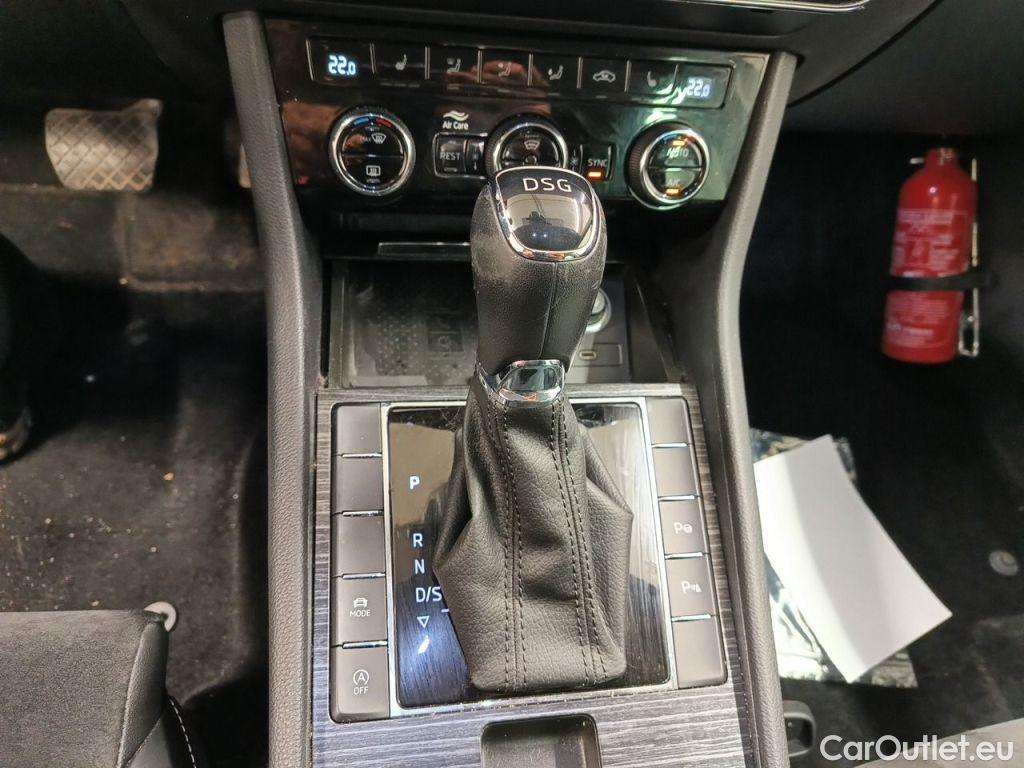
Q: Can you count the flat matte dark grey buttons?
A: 10